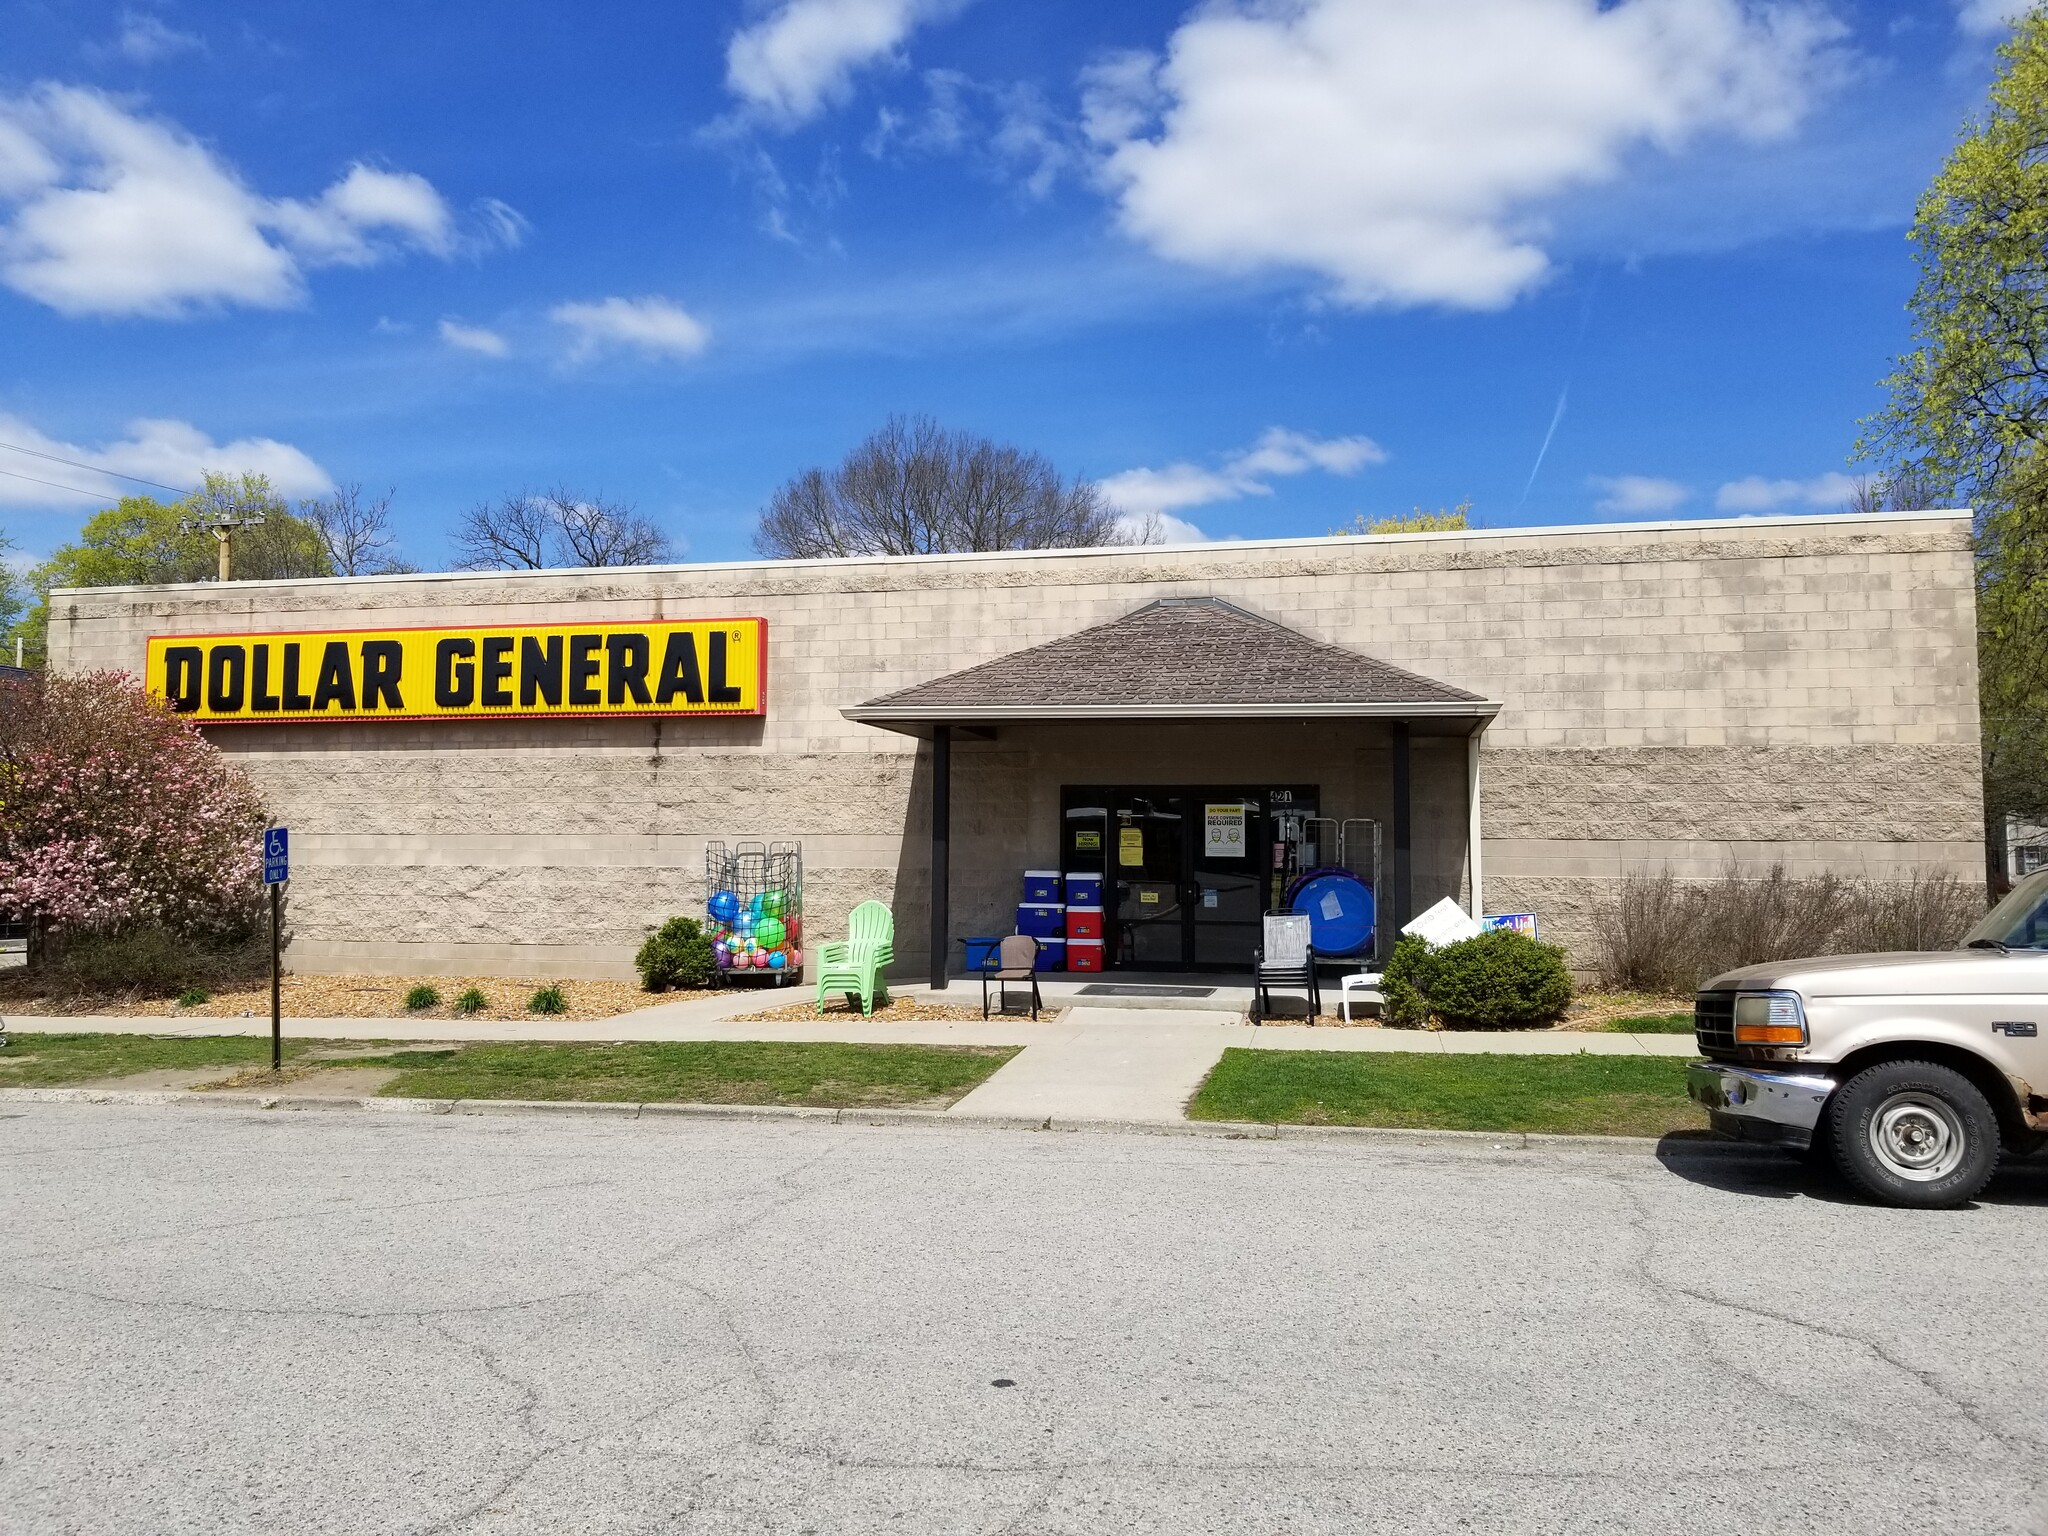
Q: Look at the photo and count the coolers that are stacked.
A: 6